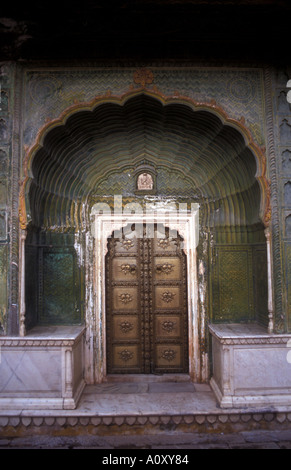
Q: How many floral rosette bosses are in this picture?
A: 10